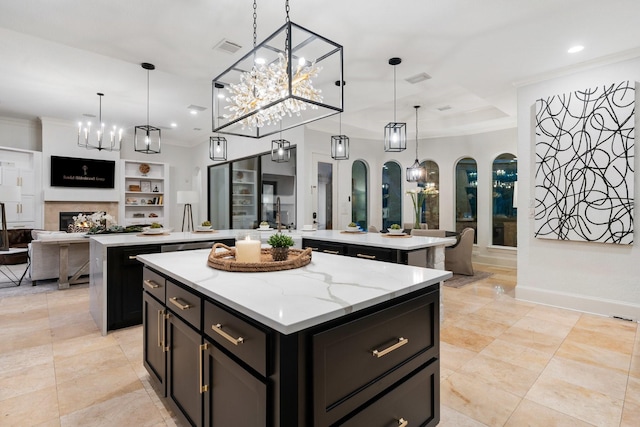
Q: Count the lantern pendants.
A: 5